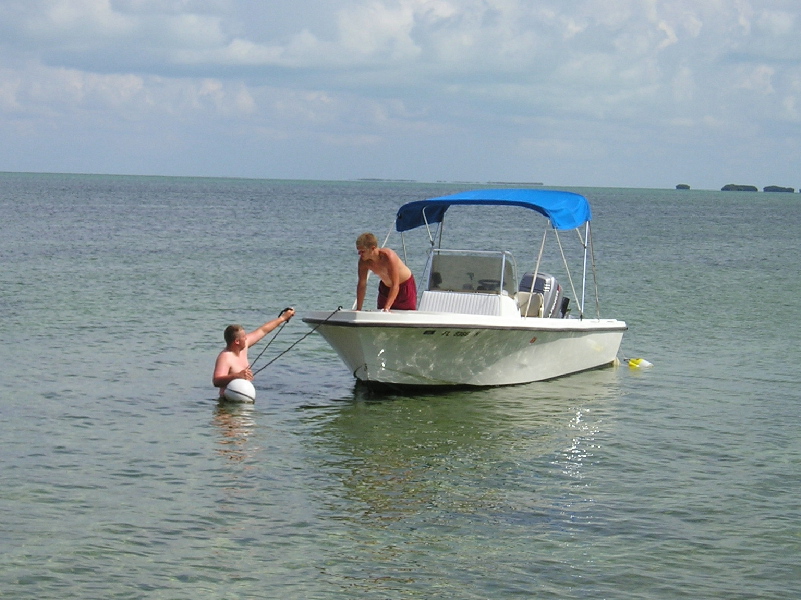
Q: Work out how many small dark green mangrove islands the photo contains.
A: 3